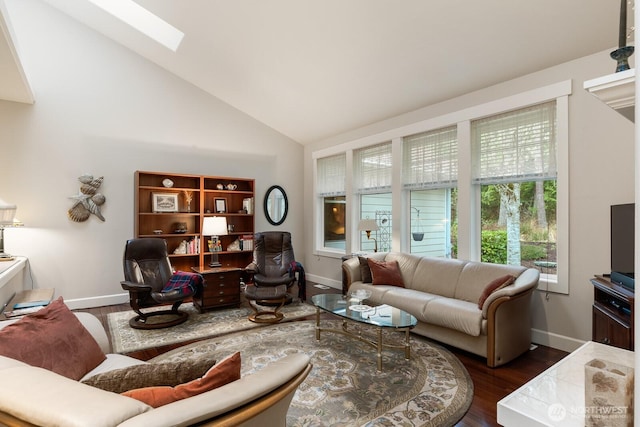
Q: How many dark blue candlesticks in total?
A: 1